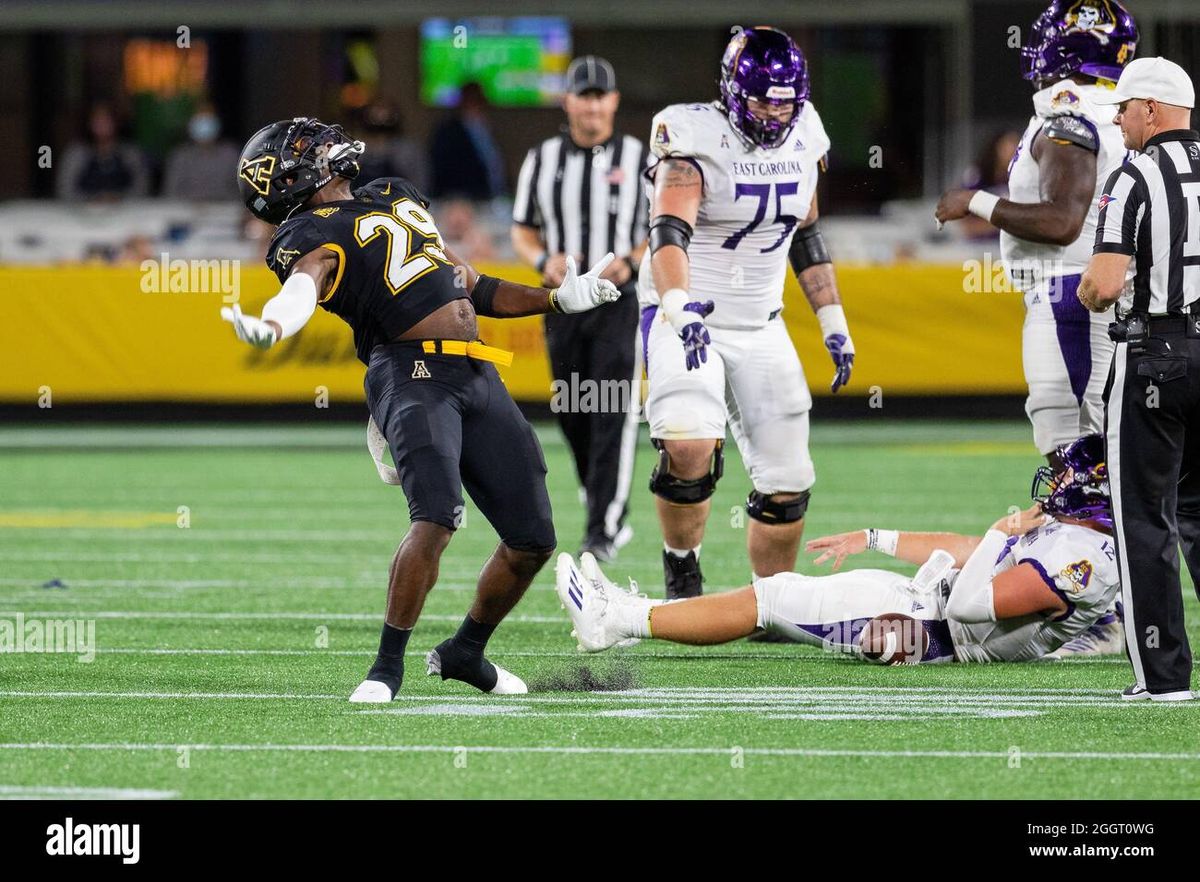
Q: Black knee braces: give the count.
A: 2